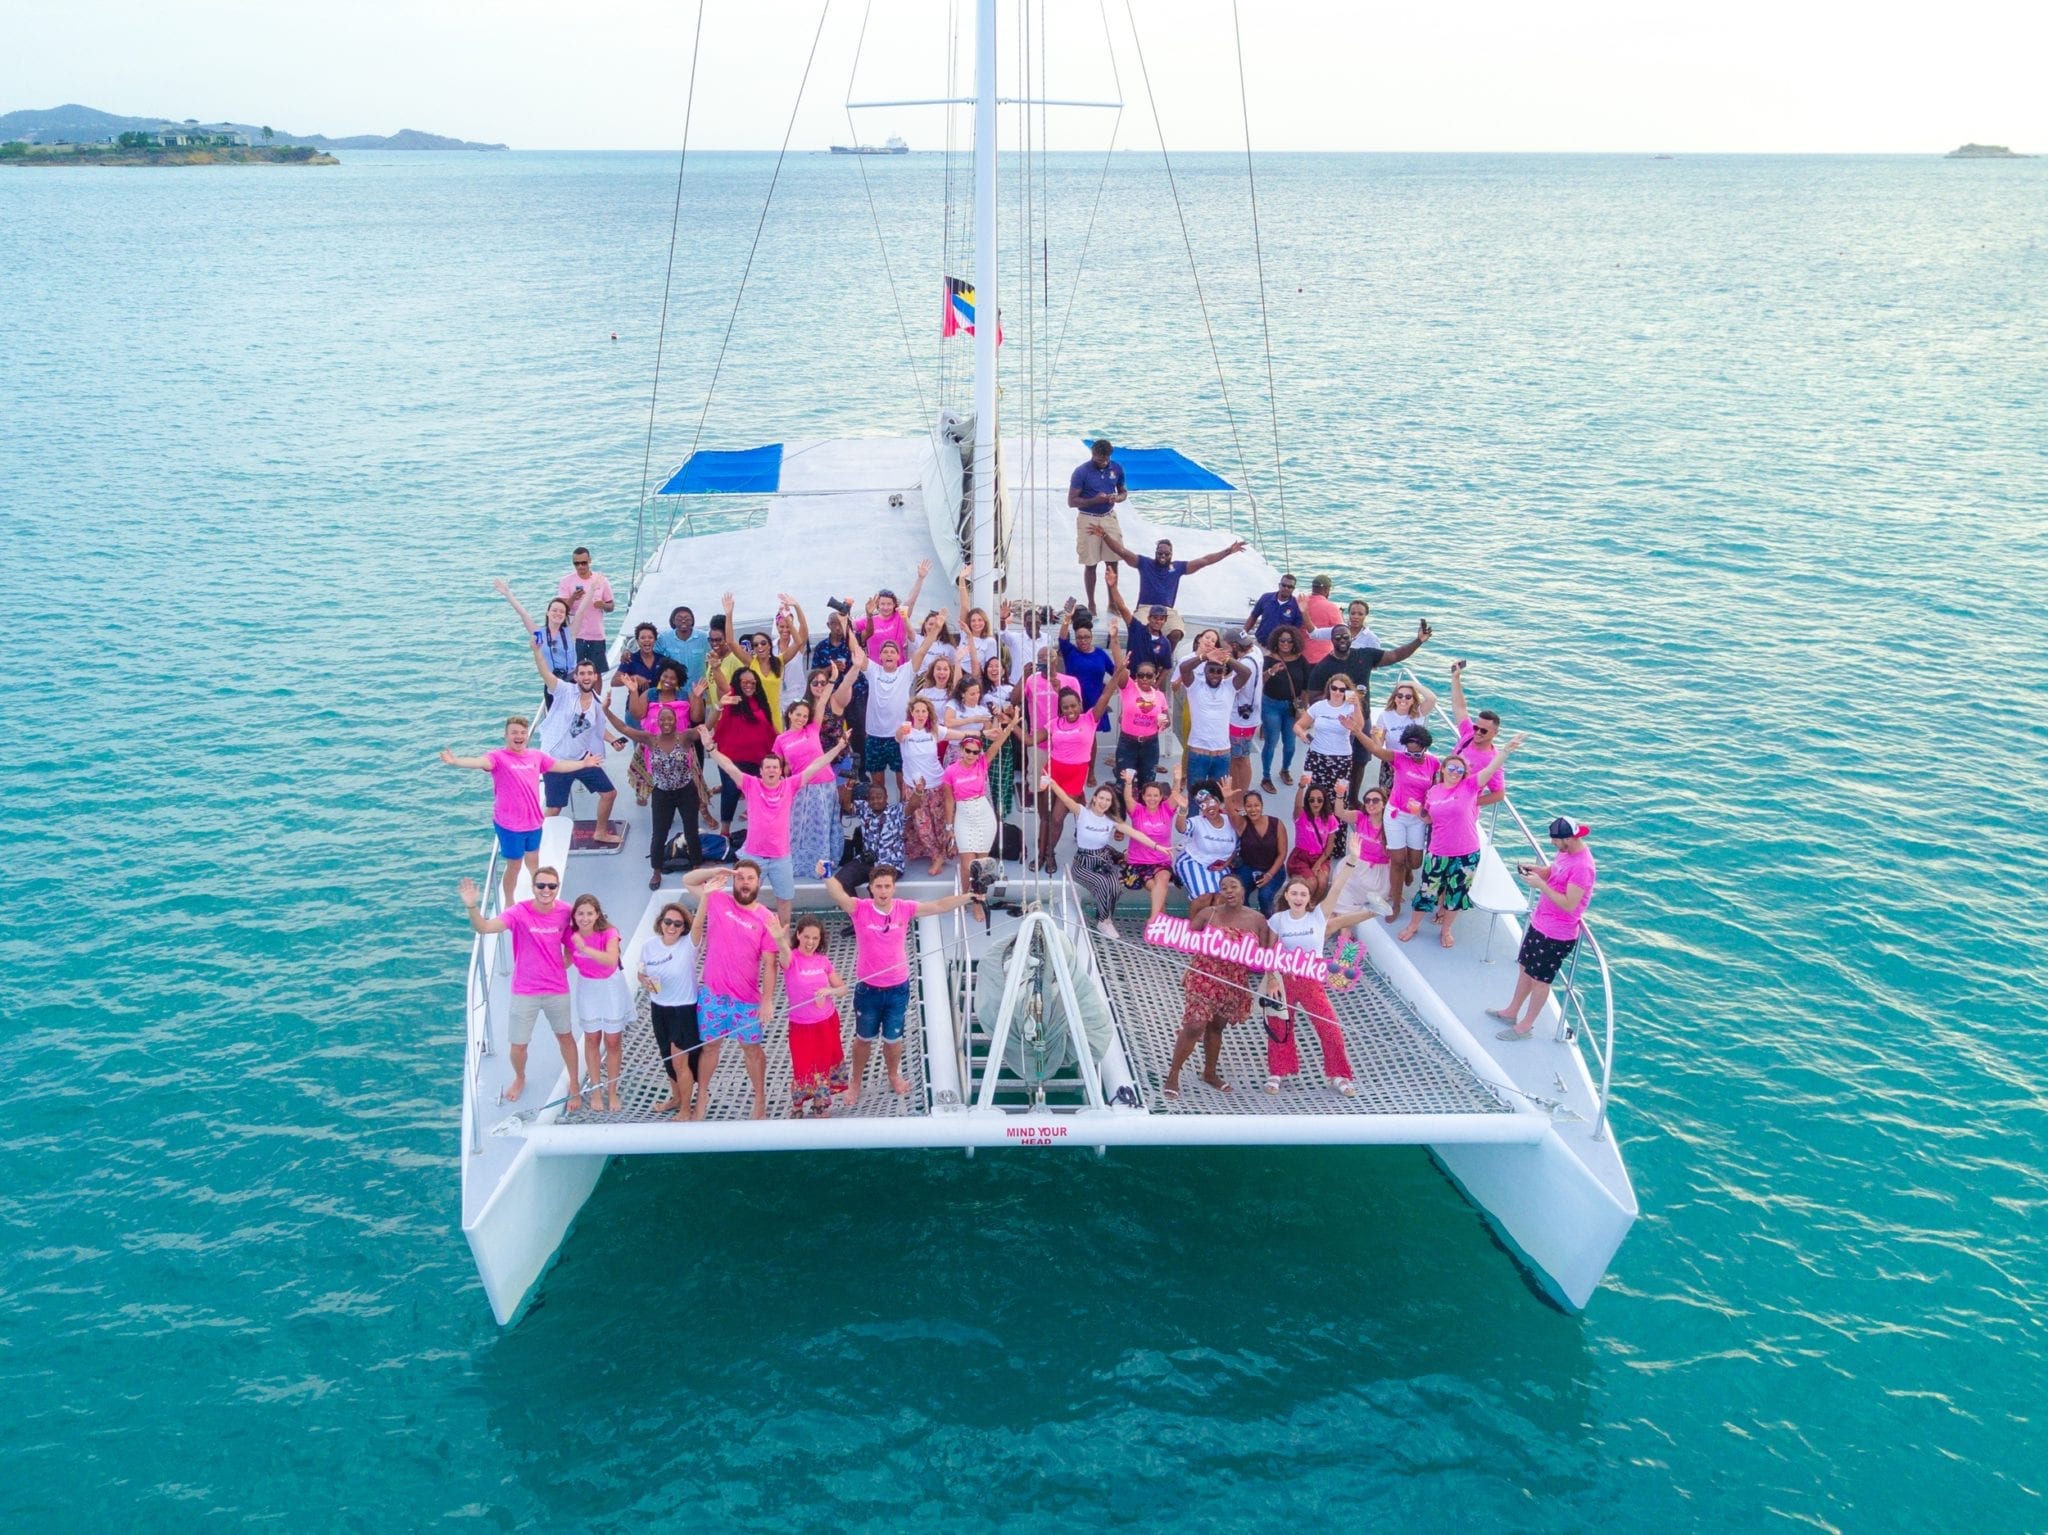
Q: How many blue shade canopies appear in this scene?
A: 2